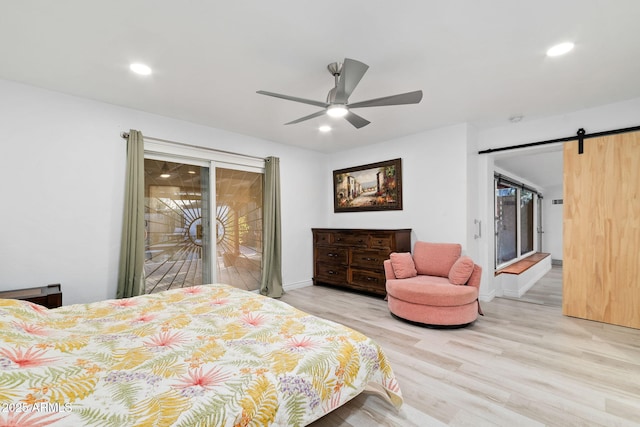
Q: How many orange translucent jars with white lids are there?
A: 0